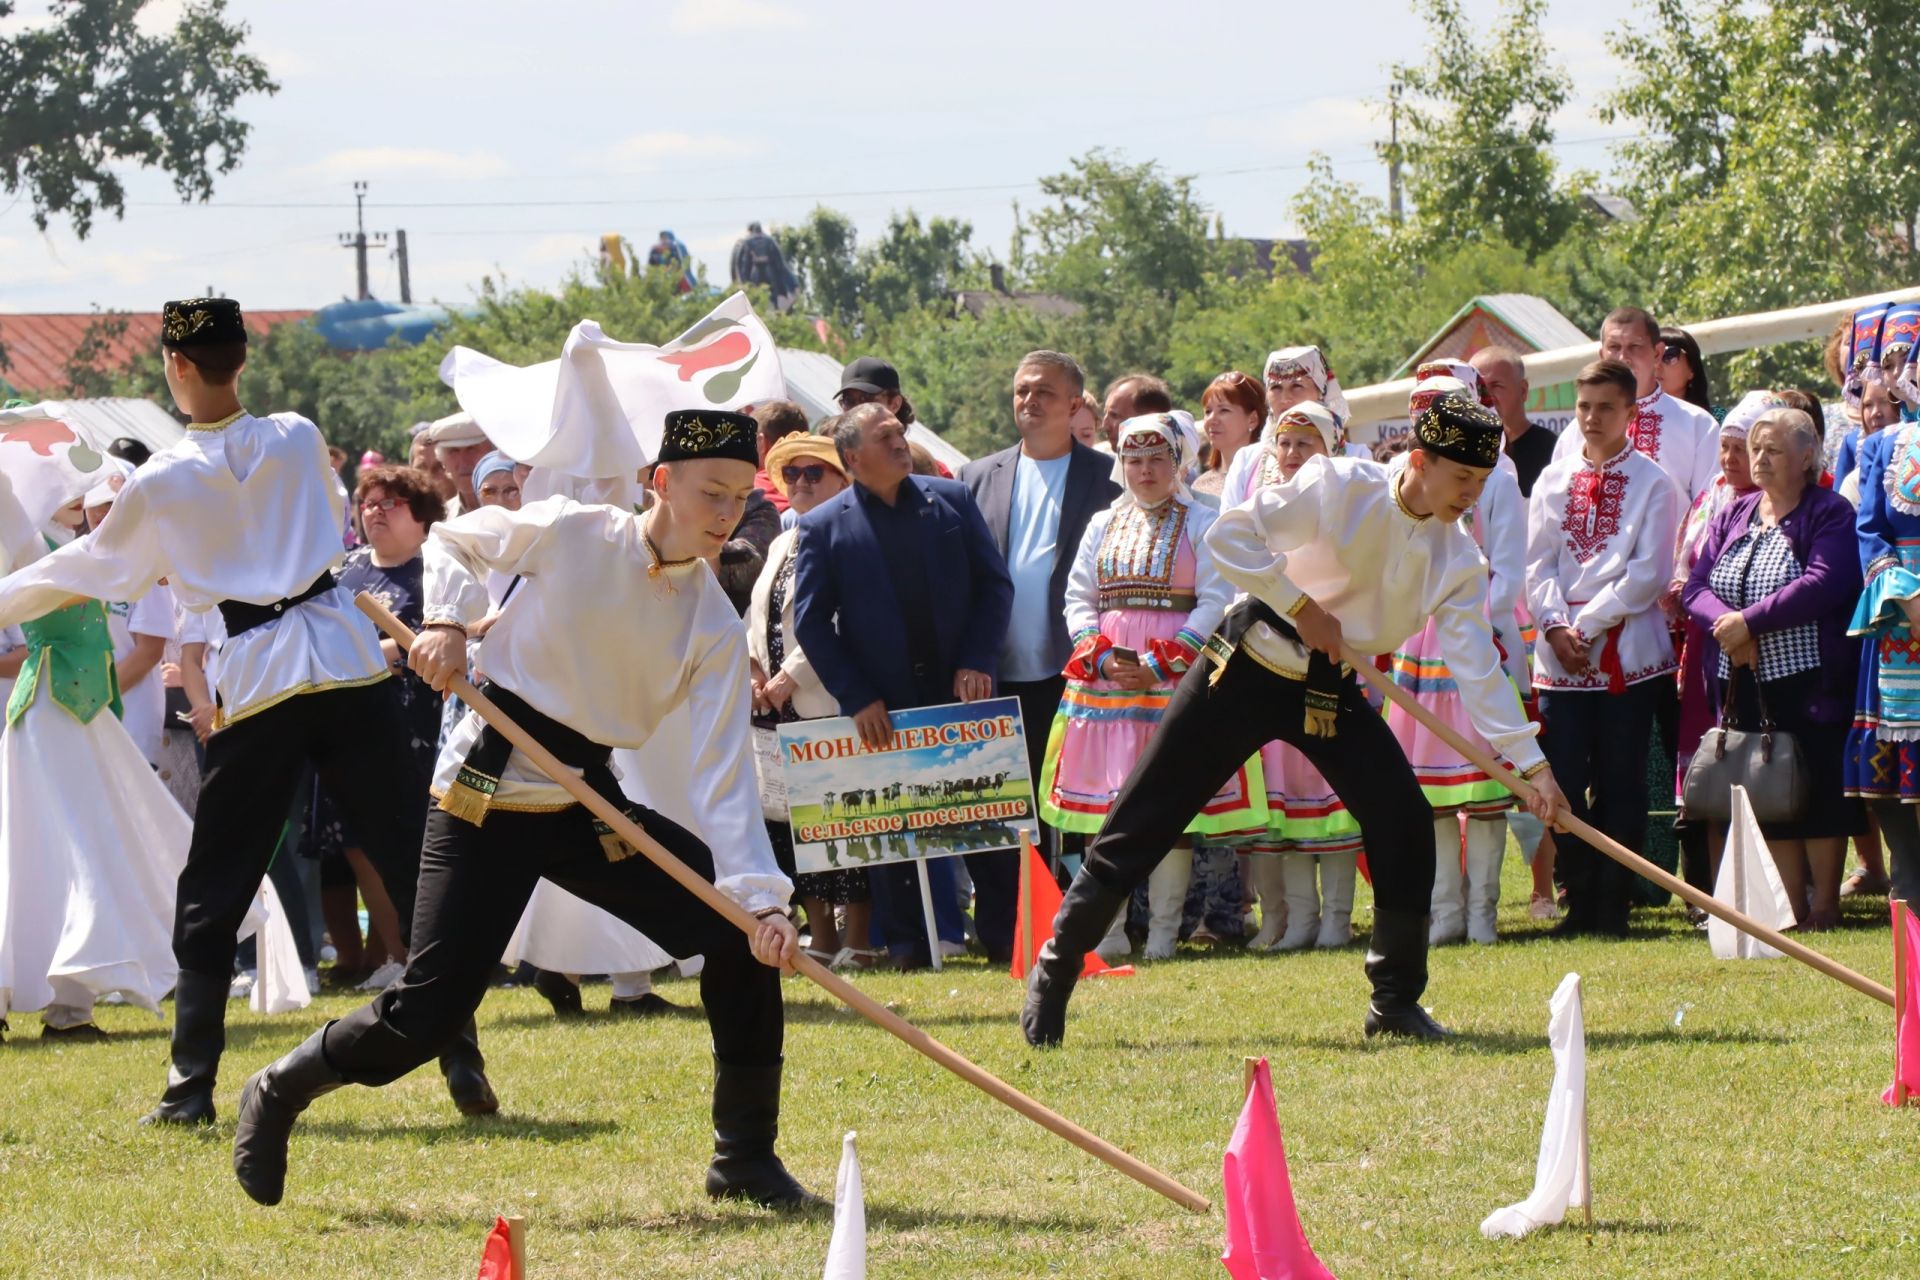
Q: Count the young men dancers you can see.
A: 3